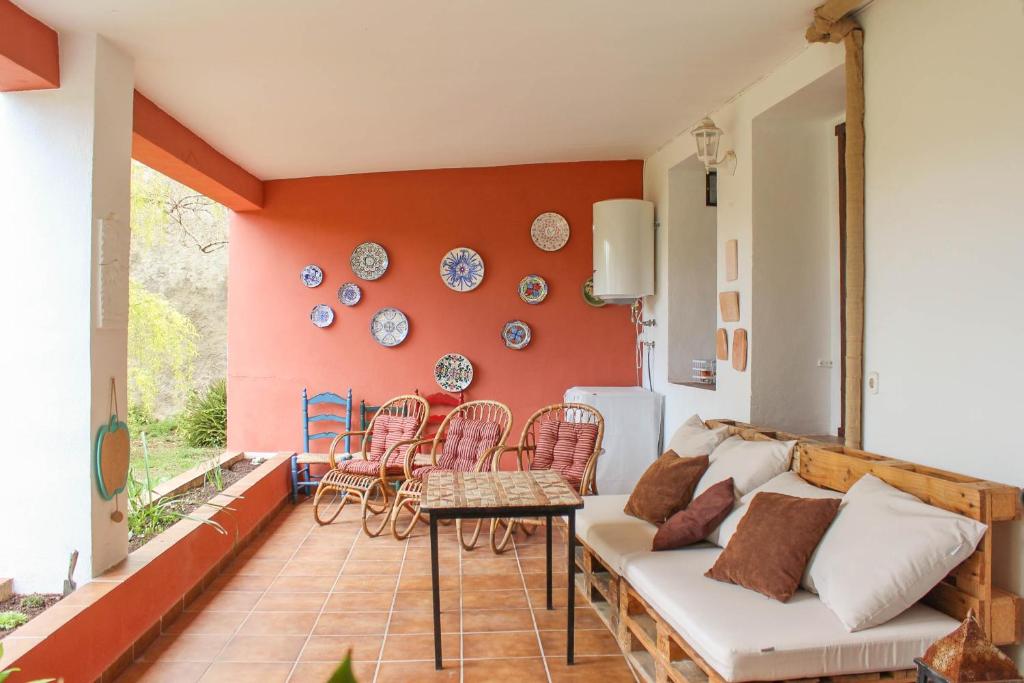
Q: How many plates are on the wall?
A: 11